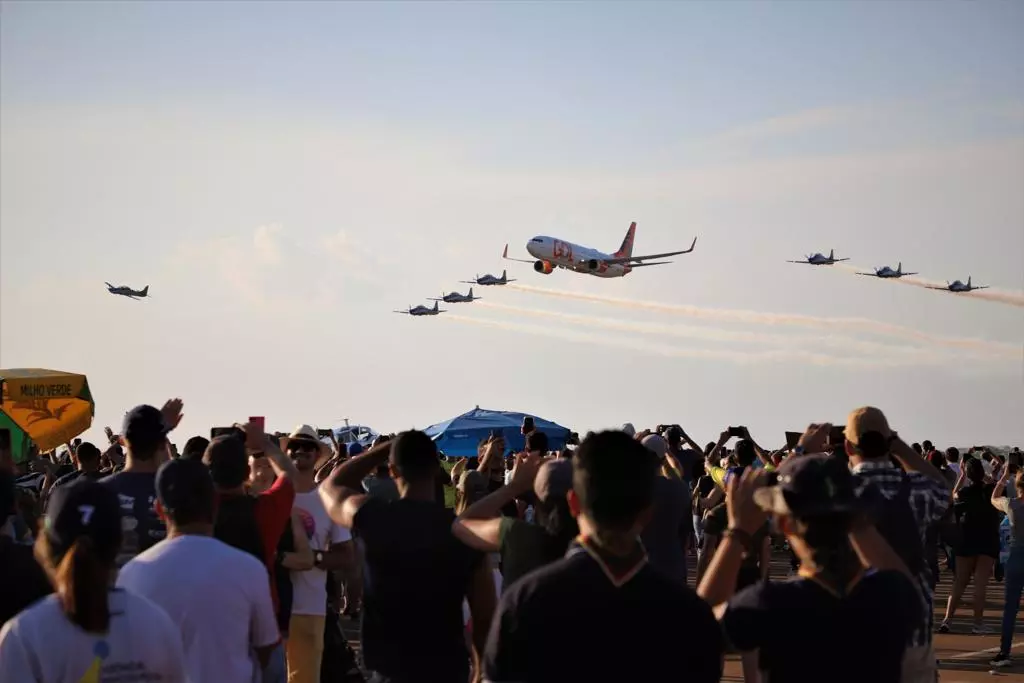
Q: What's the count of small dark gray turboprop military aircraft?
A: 7